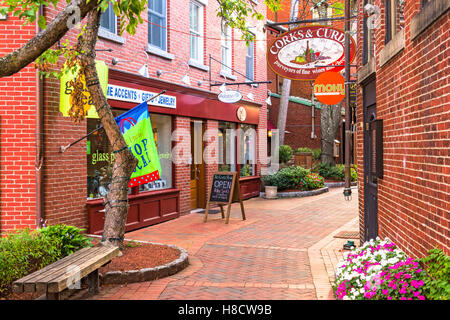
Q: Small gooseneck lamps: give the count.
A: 5